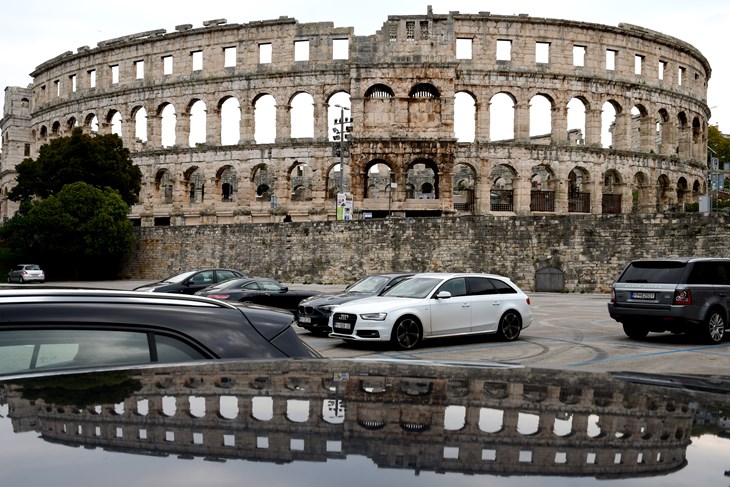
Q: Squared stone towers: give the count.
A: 2